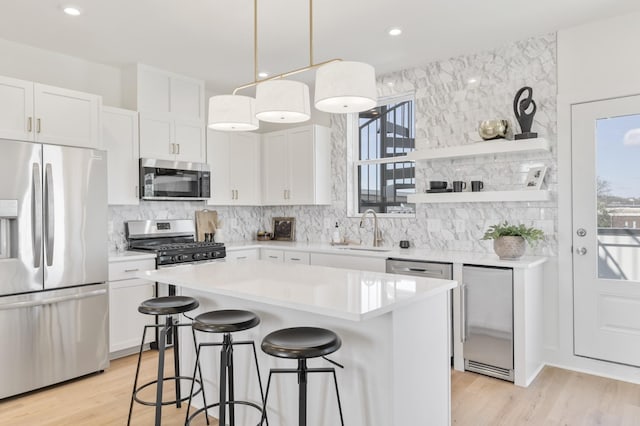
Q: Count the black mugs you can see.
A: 2